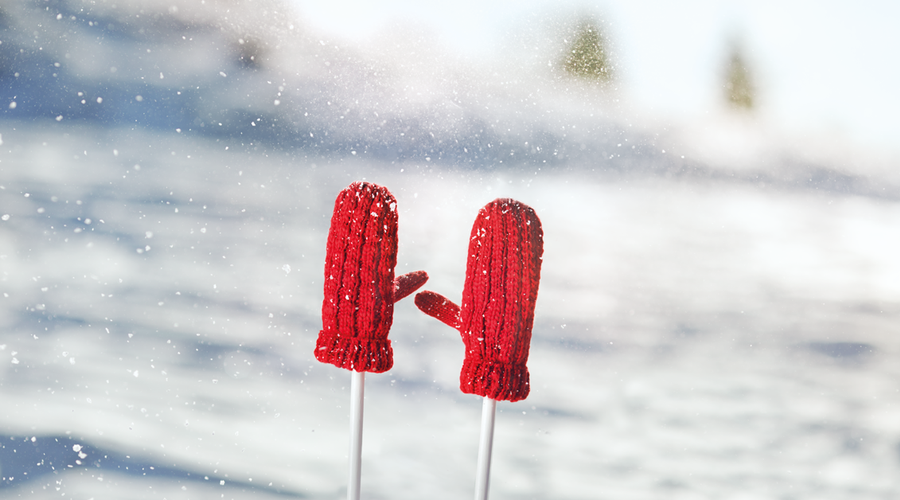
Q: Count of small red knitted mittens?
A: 2